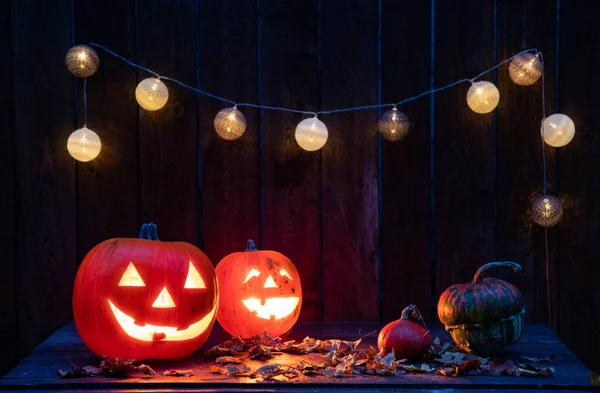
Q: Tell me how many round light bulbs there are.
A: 10